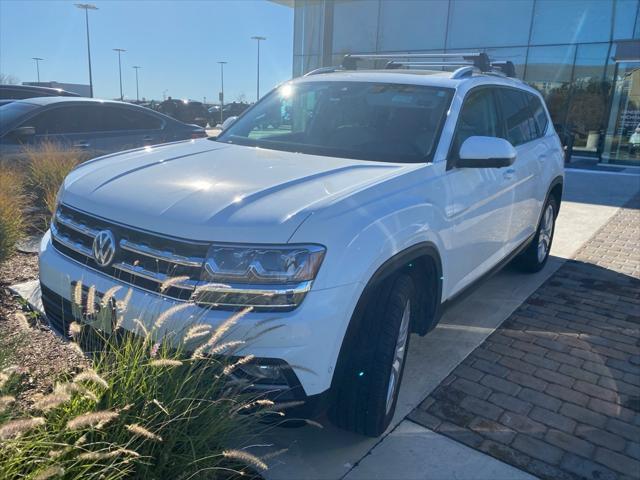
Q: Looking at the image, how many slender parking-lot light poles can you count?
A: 6